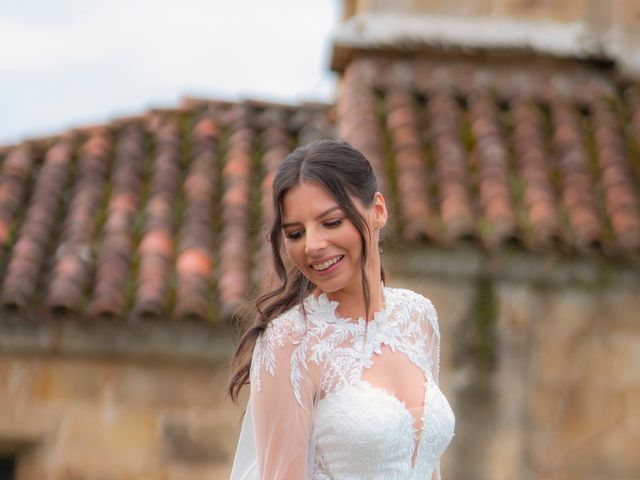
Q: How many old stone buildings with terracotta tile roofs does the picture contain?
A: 1